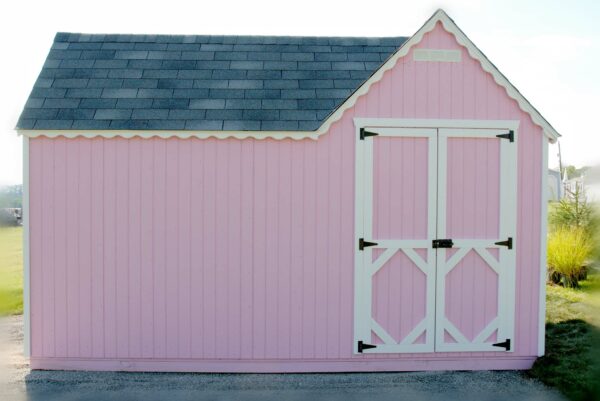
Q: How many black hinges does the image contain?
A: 6